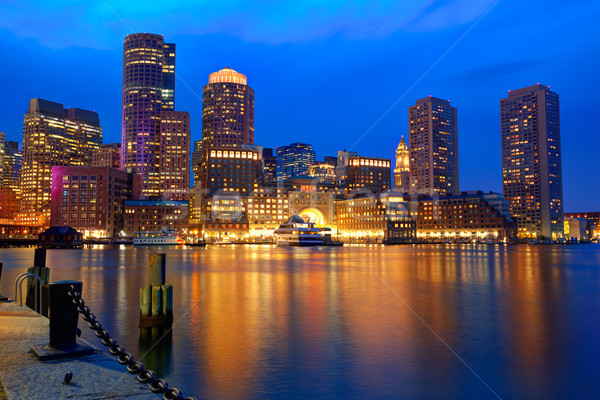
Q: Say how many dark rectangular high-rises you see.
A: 2